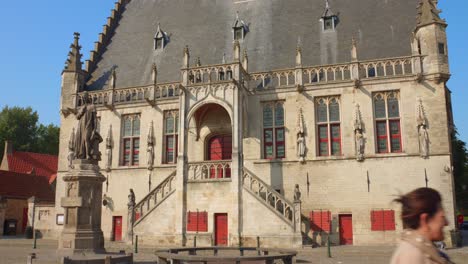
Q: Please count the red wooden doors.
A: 4